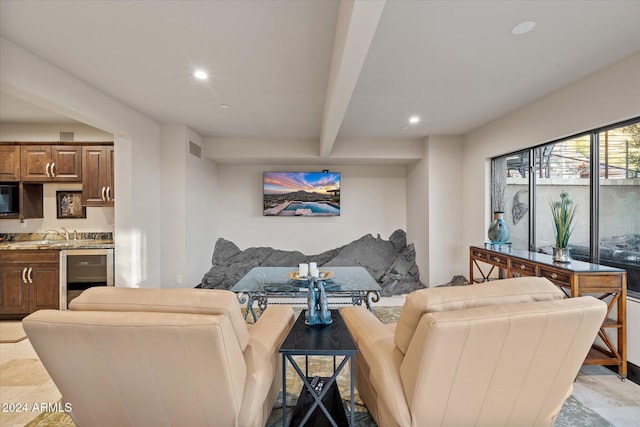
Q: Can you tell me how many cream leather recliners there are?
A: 2